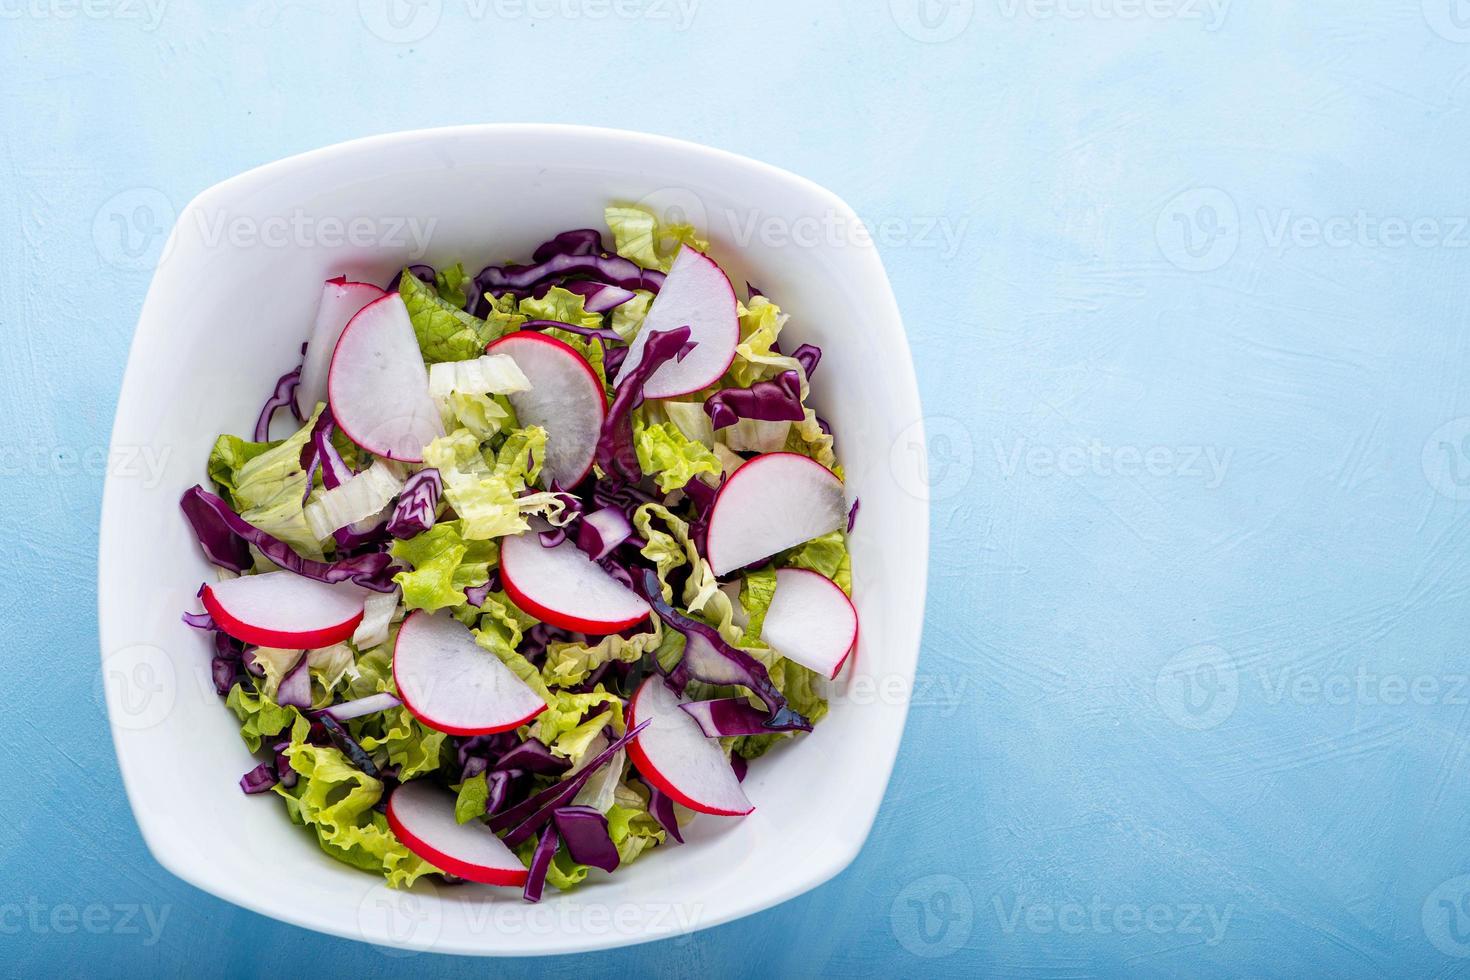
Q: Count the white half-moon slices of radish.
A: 11